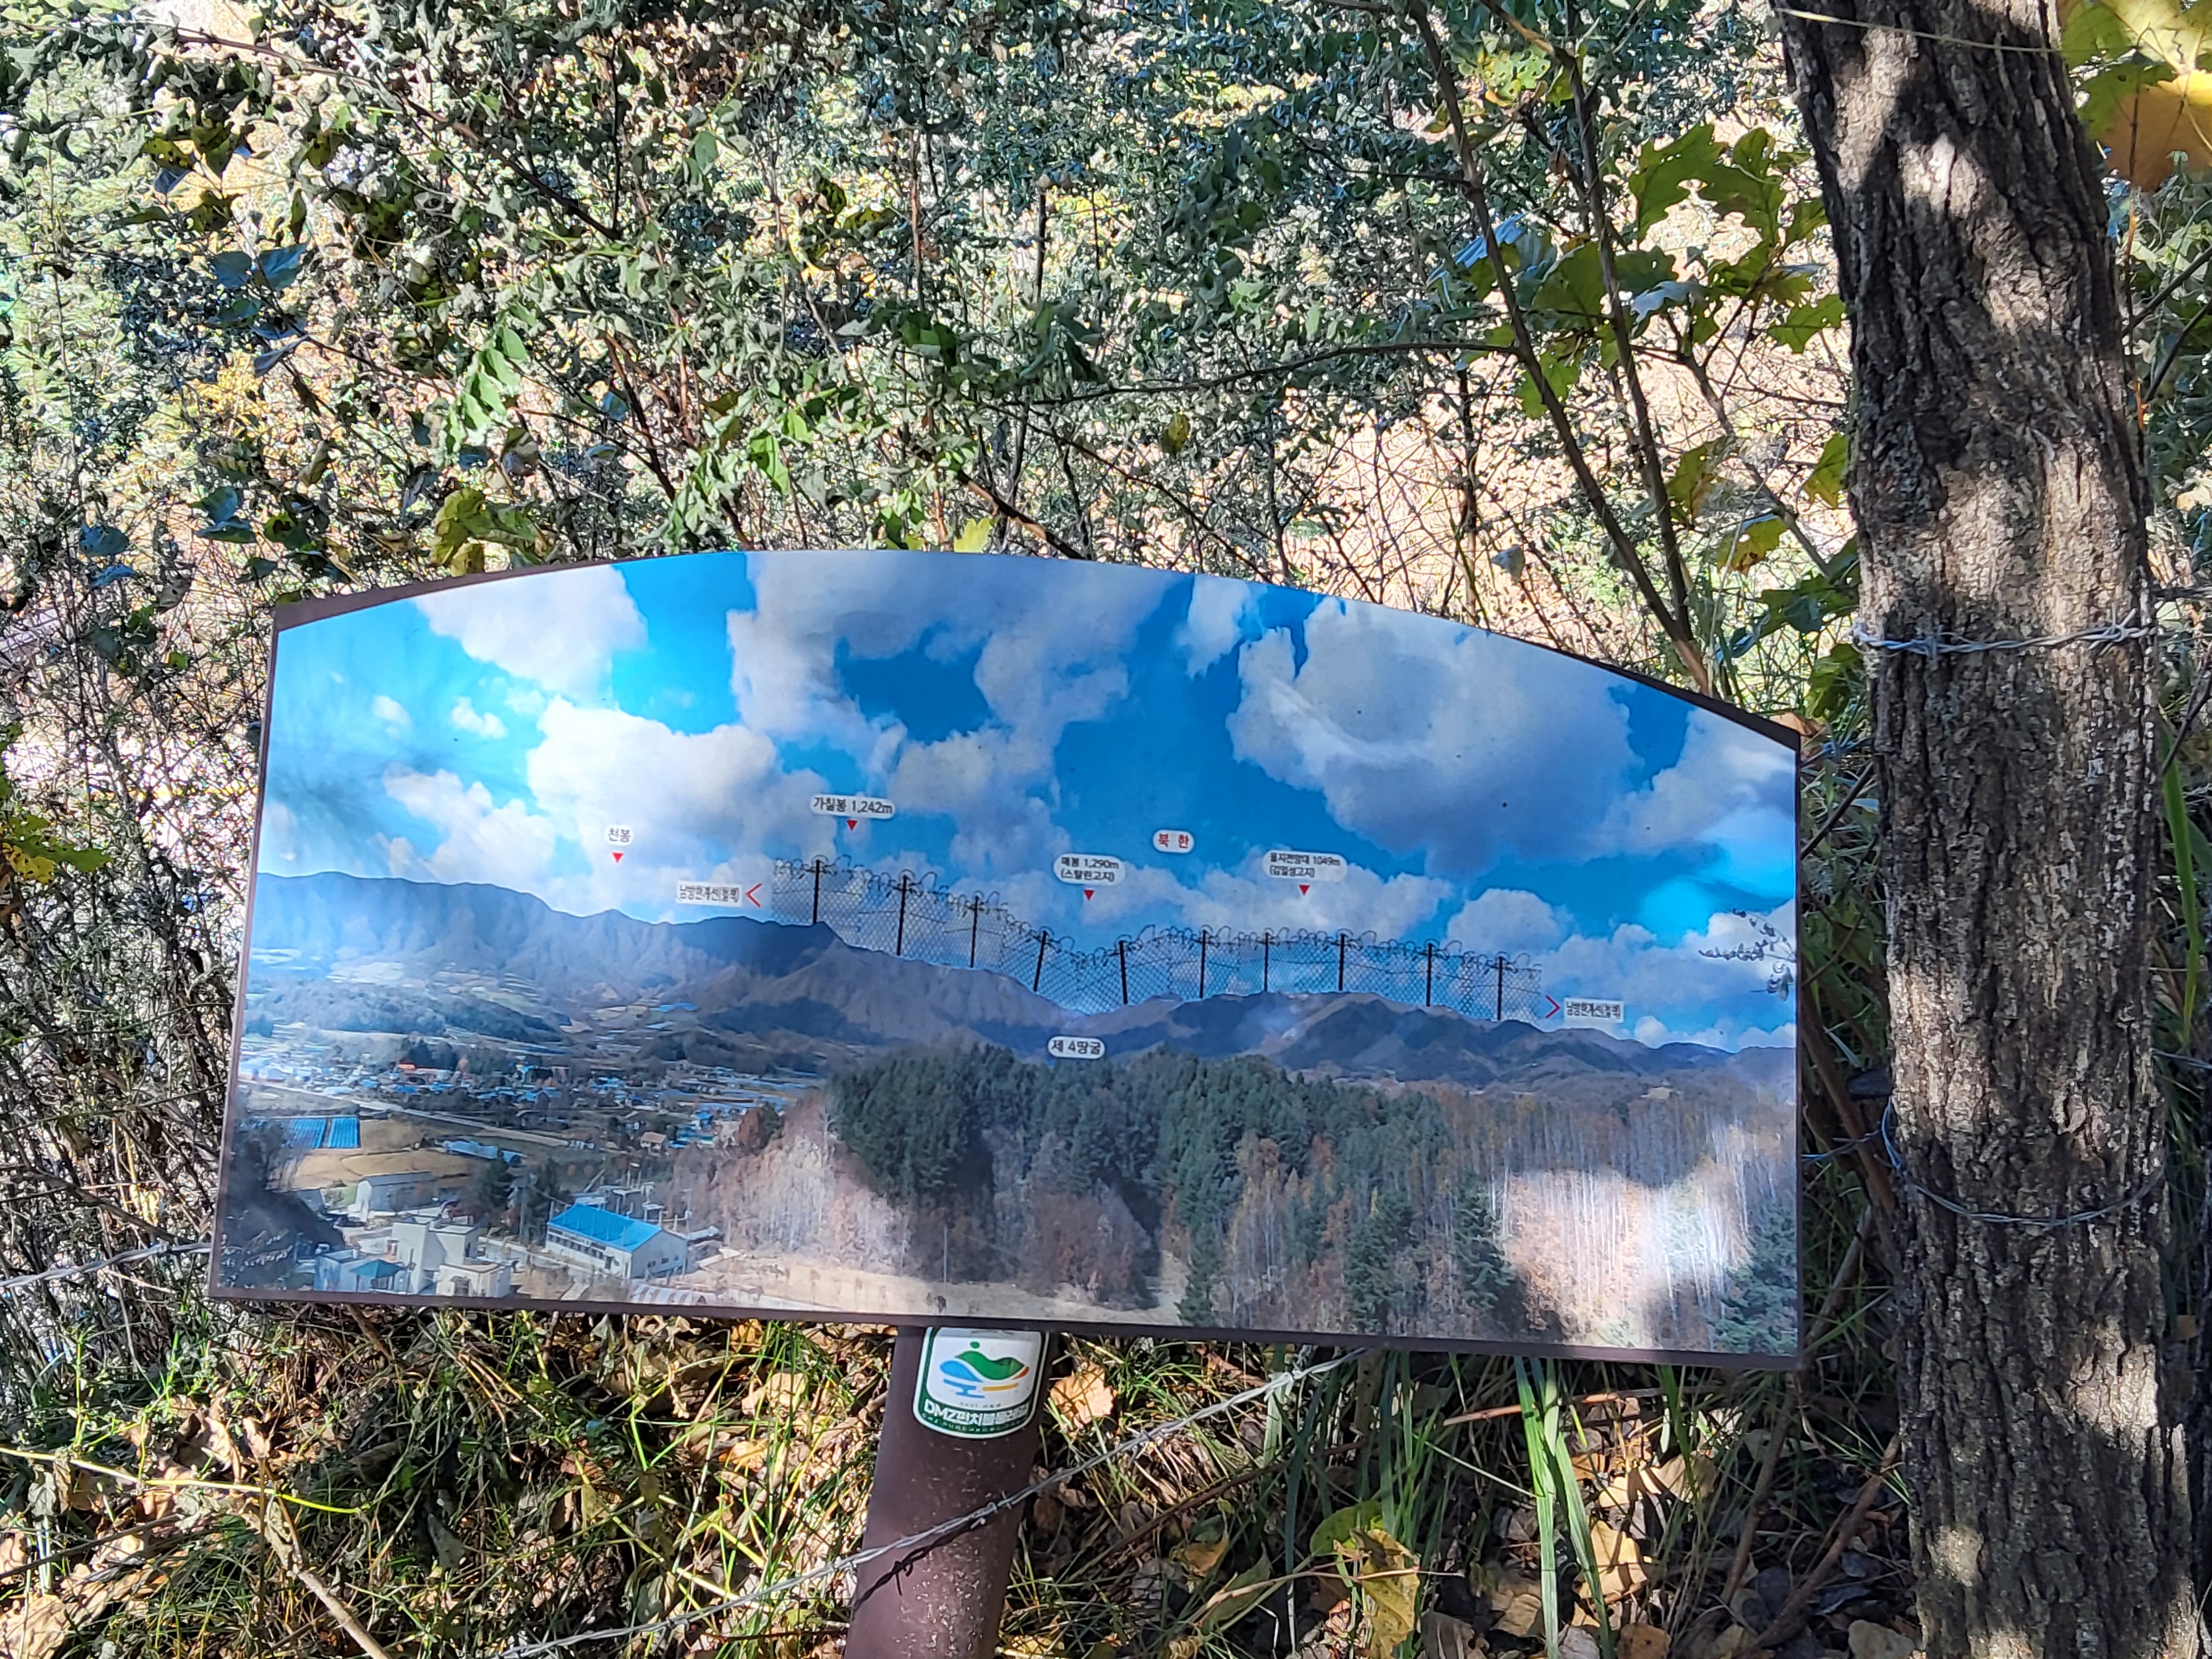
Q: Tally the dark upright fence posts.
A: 10